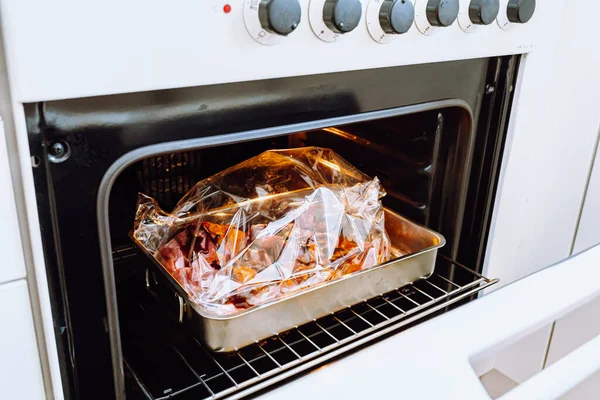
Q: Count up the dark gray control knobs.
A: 6